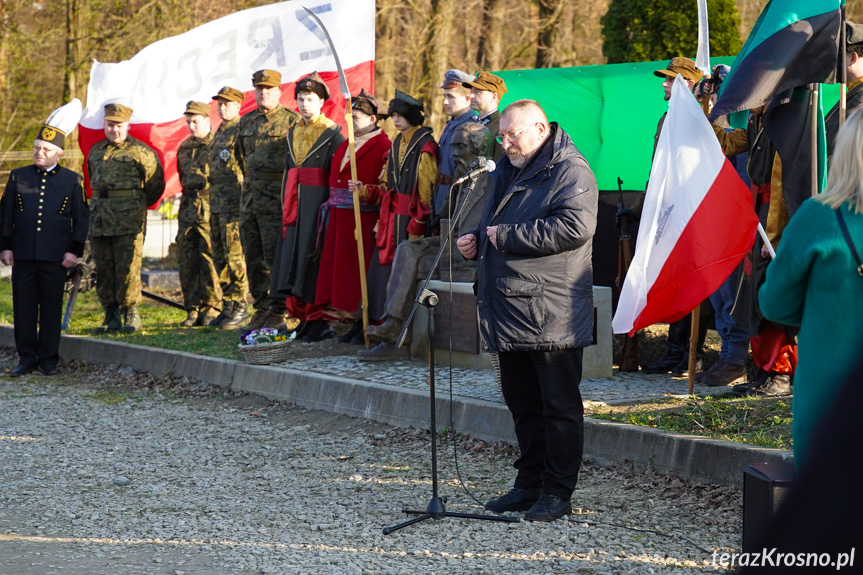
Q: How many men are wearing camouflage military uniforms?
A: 4